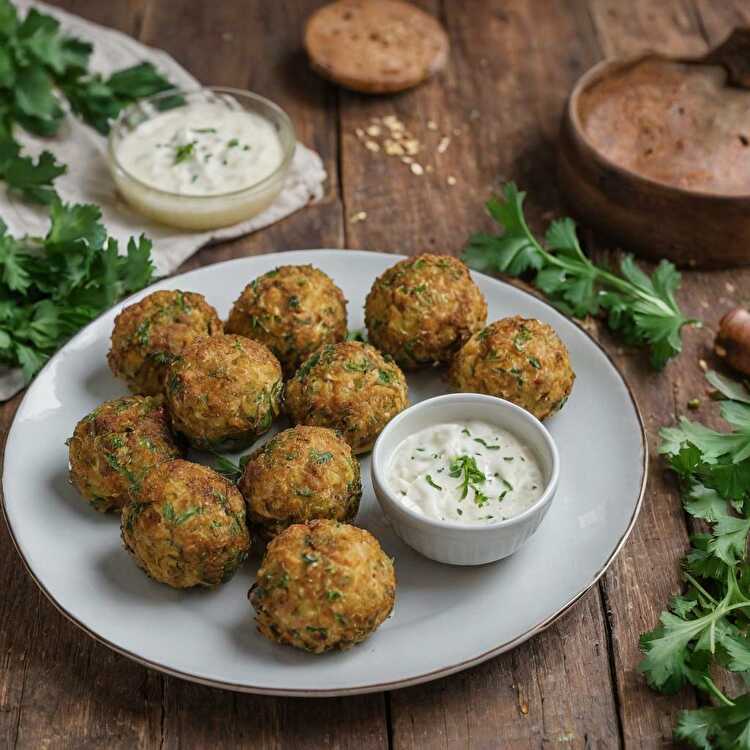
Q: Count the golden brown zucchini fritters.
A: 10